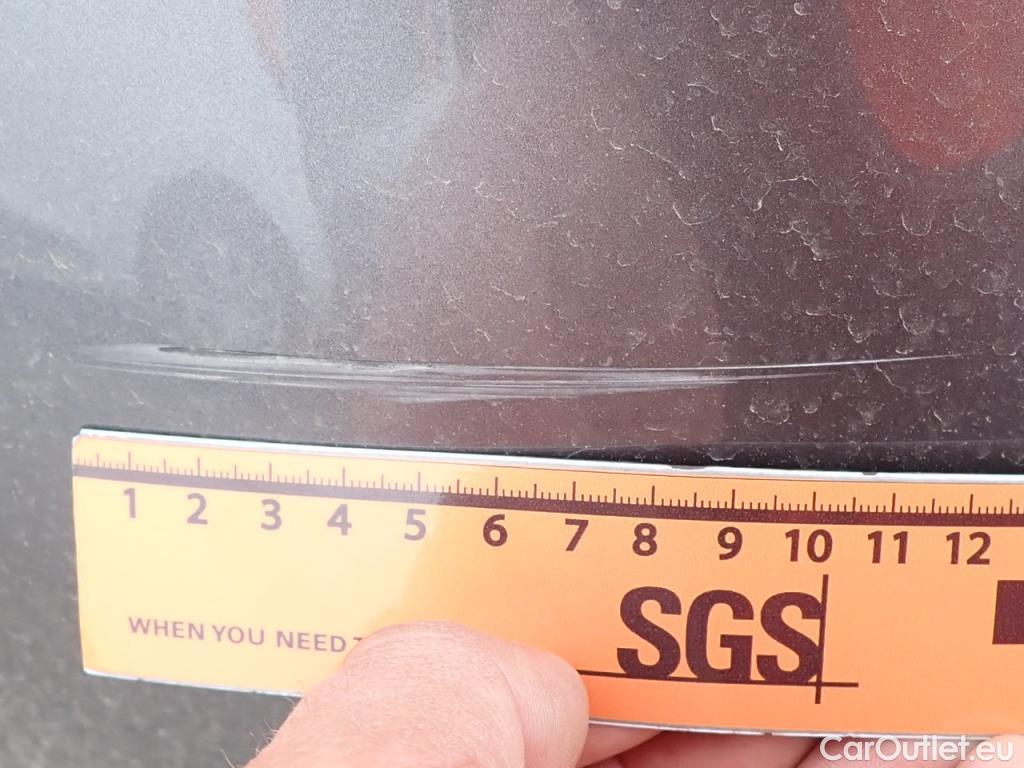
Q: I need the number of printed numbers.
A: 12